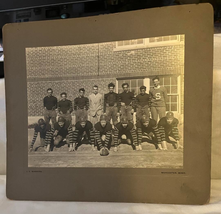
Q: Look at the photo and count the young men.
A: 15